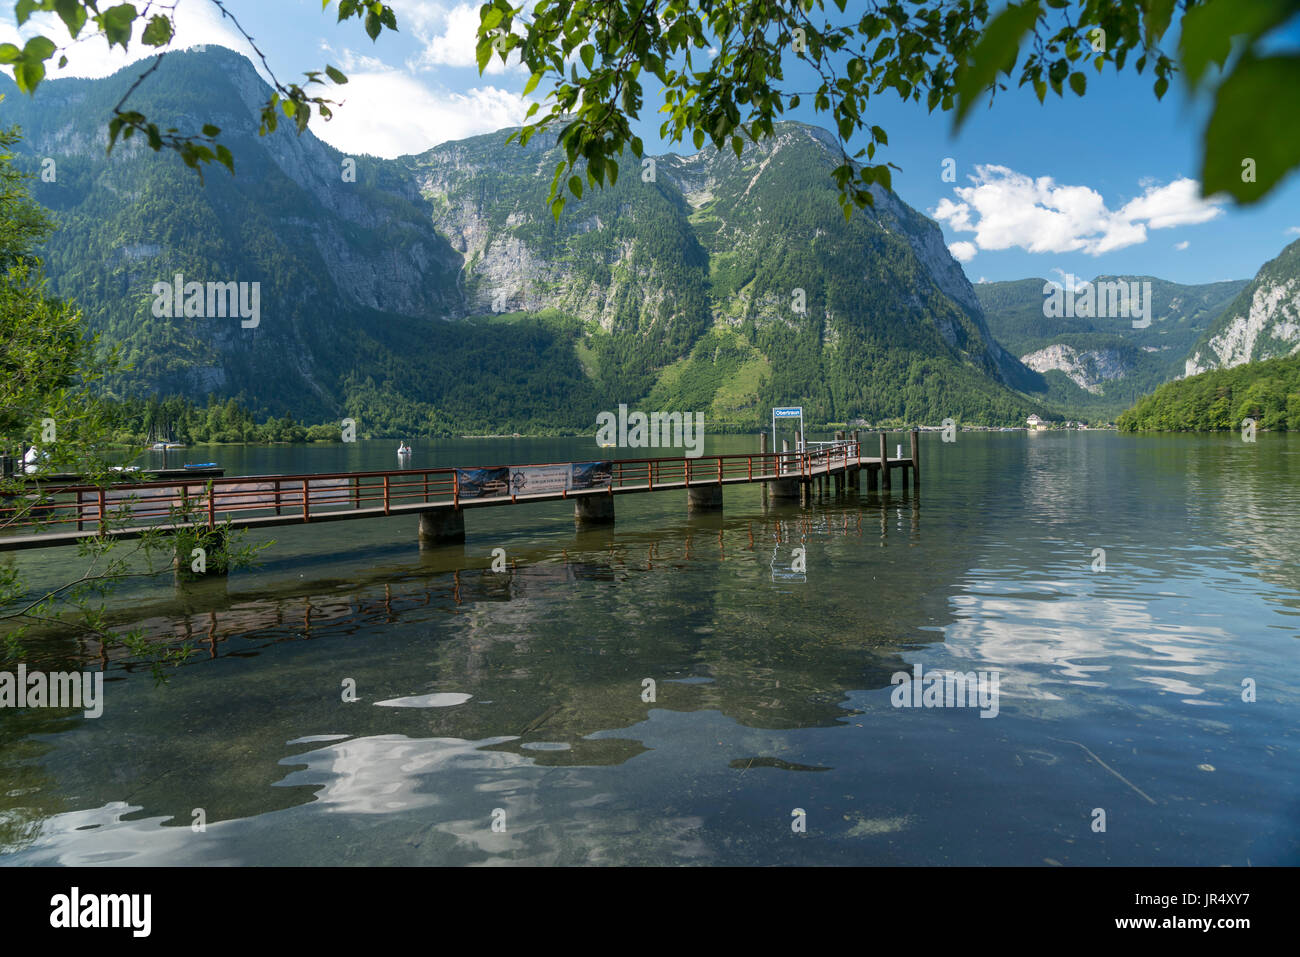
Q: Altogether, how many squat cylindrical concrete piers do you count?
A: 5